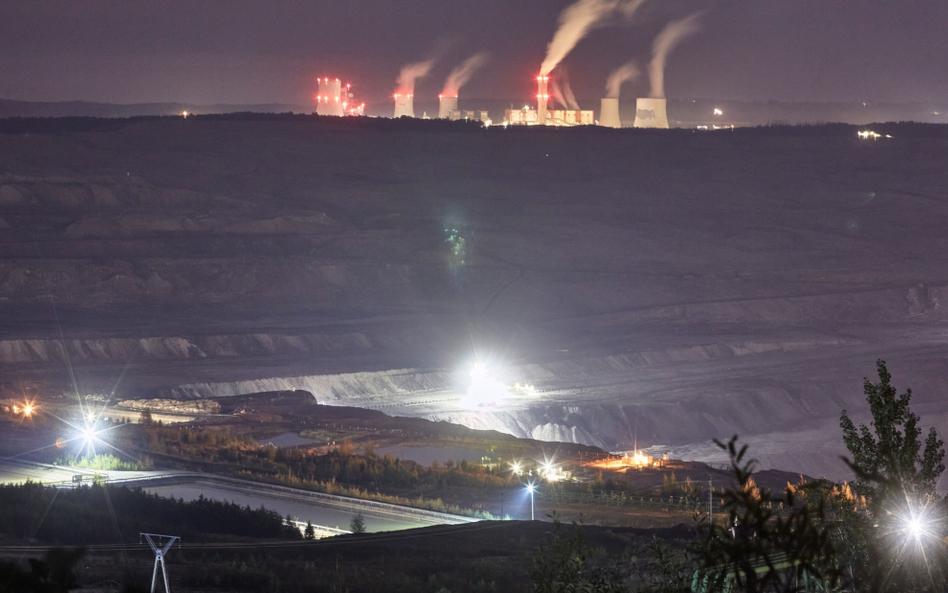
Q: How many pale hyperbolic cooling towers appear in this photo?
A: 5